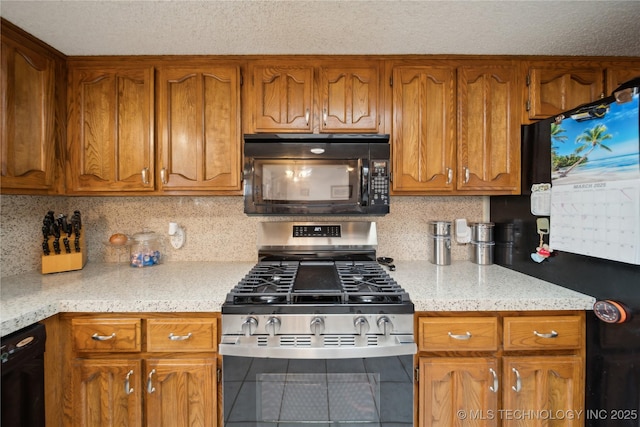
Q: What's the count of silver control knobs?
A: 5